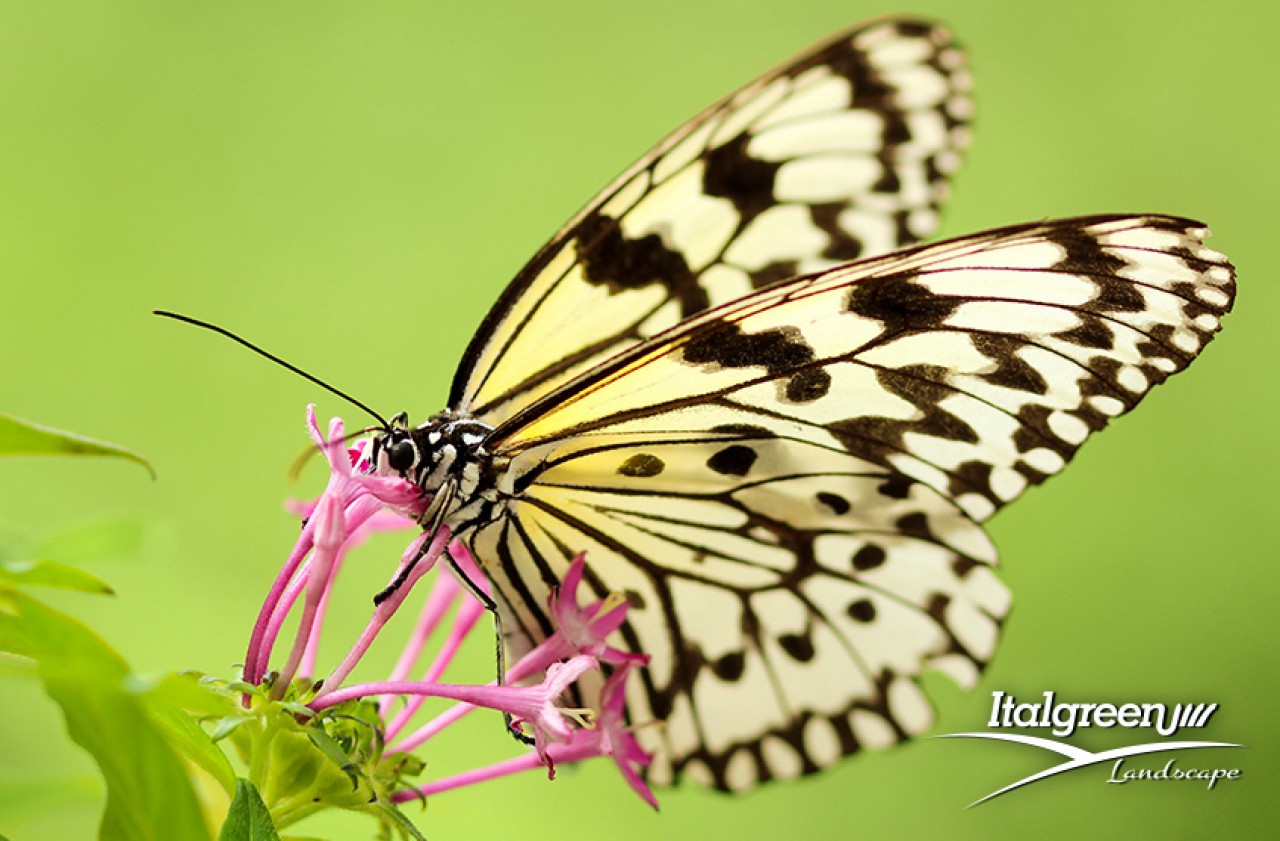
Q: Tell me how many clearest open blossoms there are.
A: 3